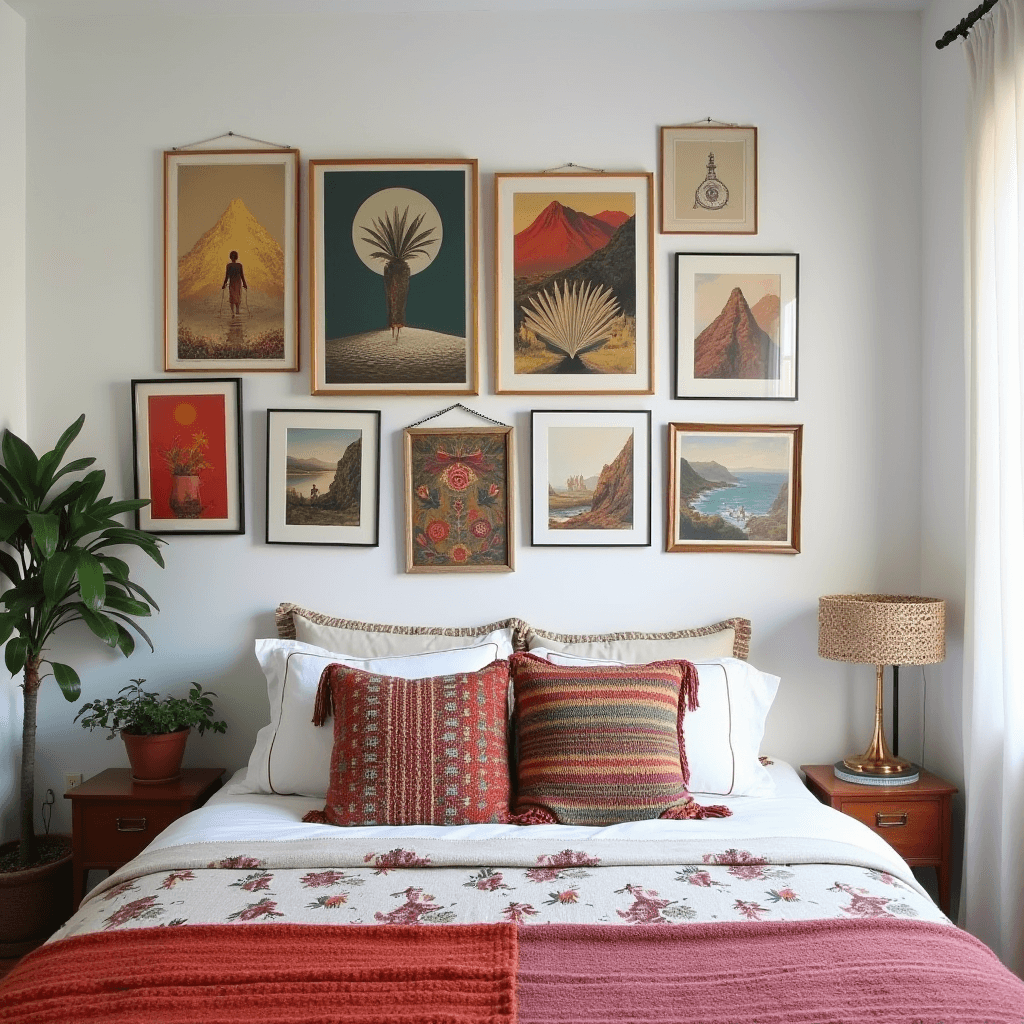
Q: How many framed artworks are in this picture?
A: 10